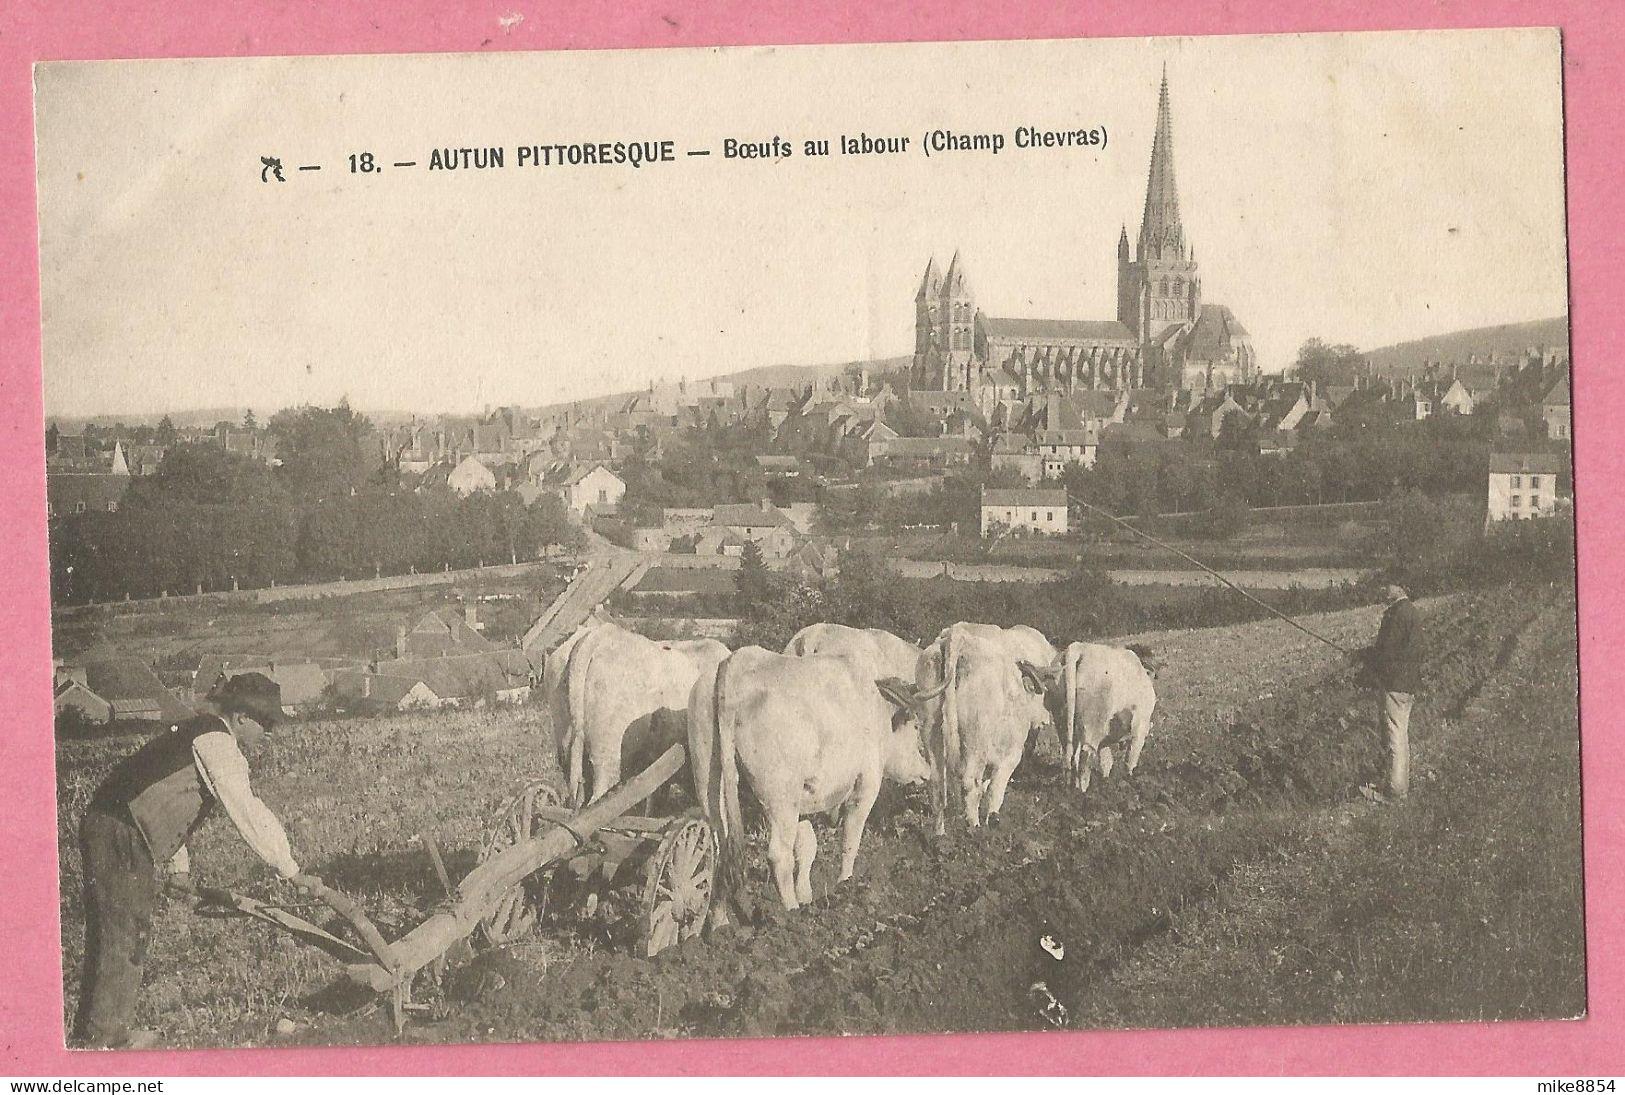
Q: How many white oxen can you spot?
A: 6